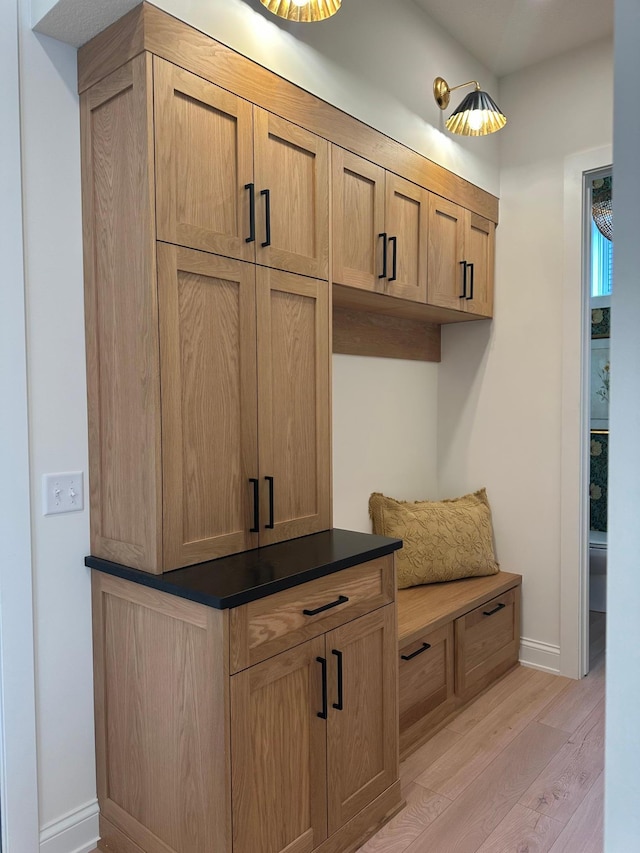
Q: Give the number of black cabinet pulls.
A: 13